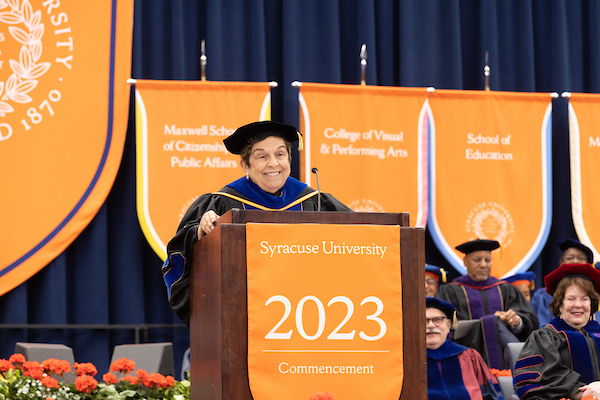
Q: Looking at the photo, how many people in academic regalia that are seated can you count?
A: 6